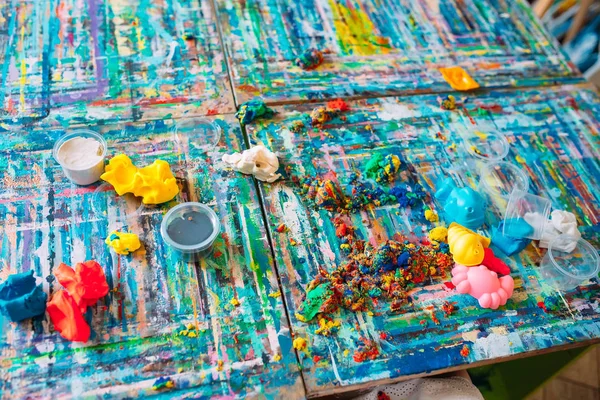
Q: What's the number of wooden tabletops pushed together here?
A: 4